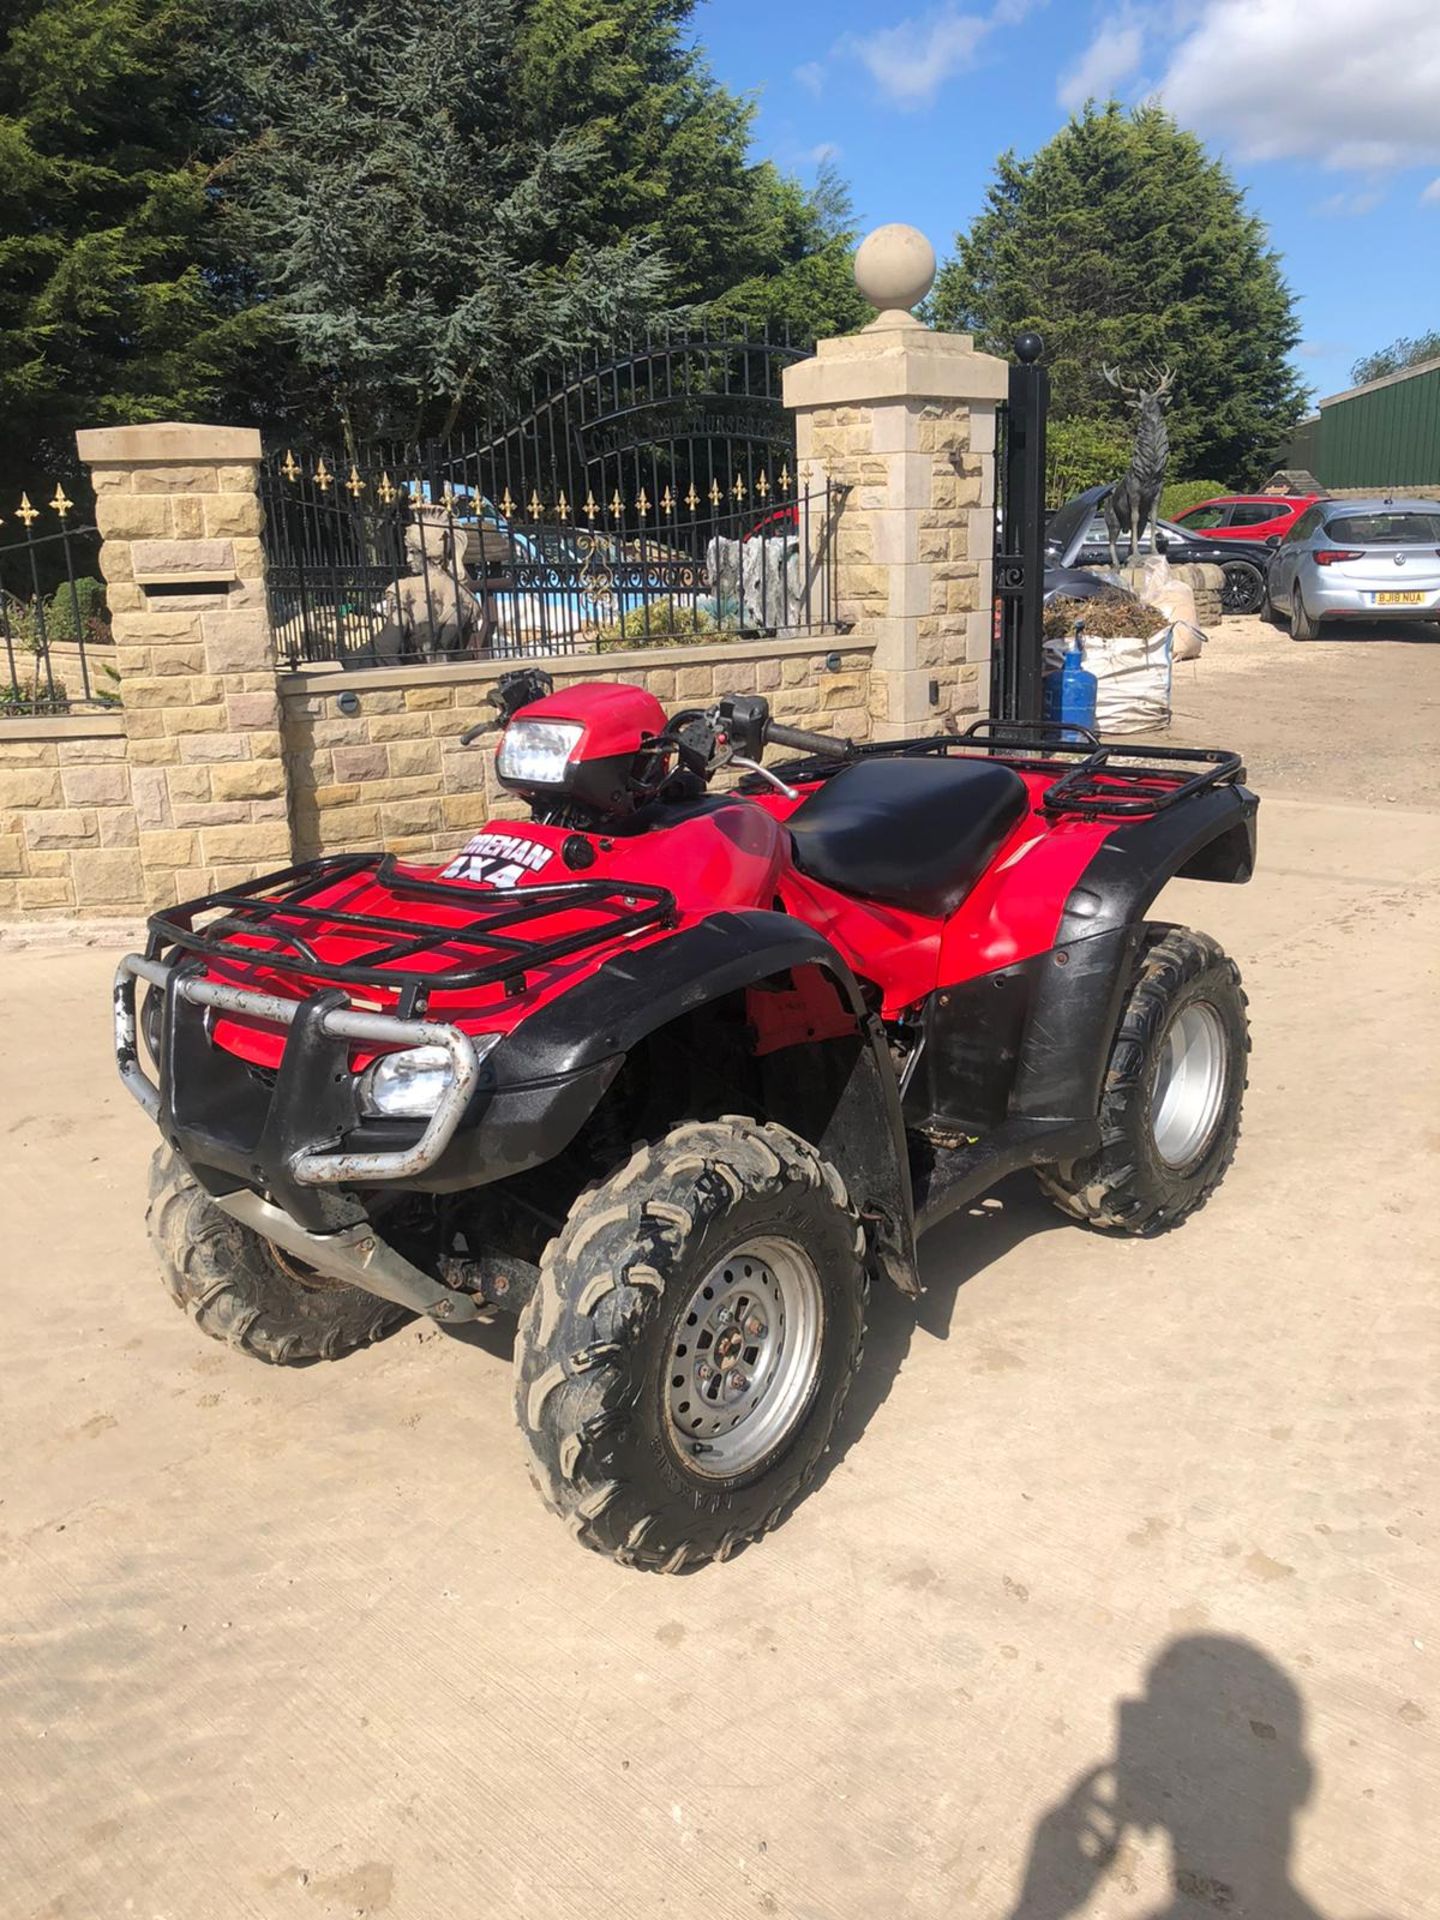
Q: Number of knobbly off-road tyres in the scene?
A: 3